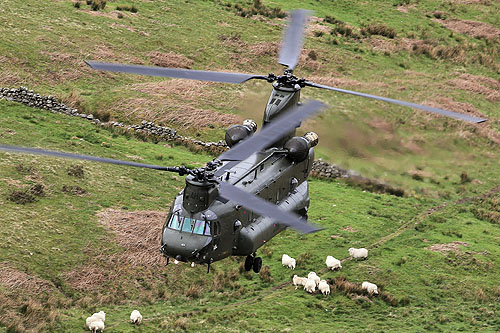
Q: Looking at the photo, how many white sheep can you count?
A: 11